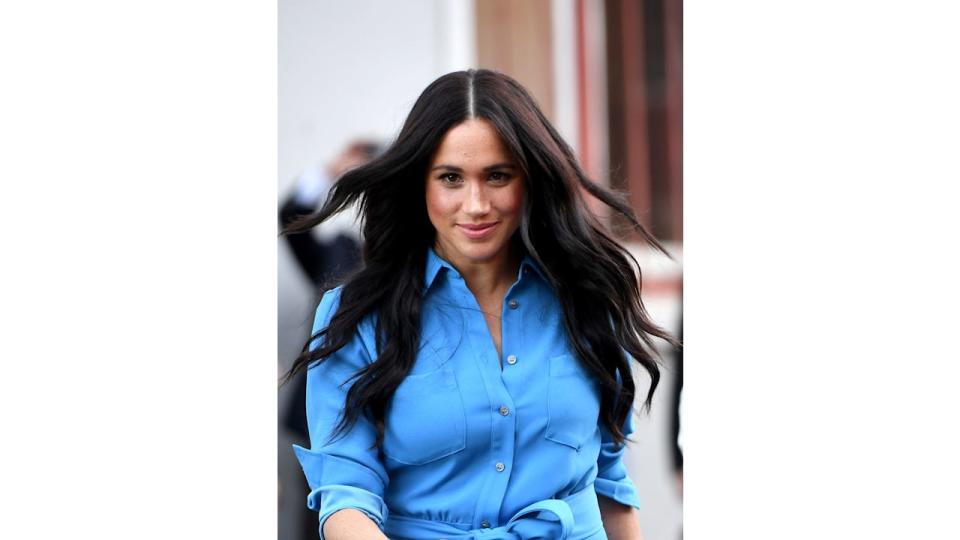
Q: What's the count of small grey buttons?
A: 5